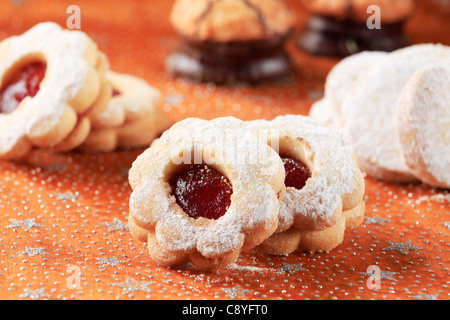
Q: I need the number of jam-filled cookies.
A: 4